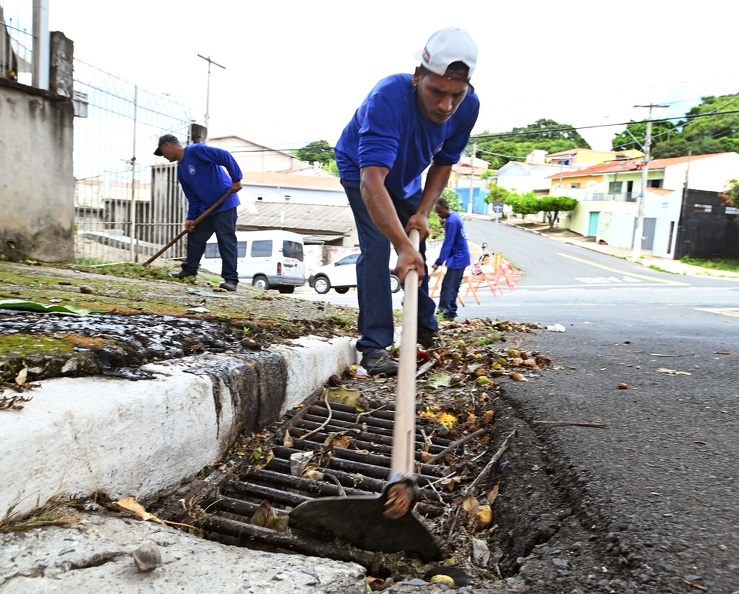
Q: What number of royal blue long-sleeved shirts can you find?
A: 3